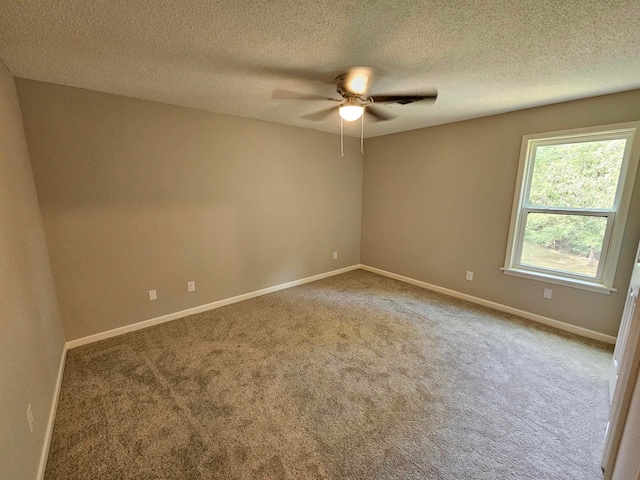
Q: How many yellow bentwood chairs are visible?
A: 0